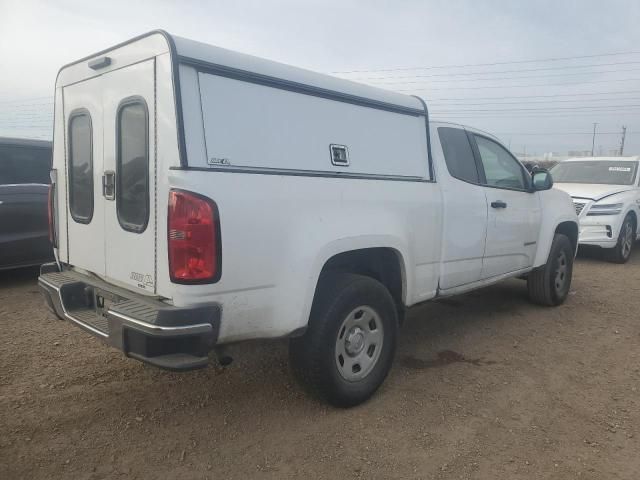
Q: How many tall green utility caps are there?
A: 0